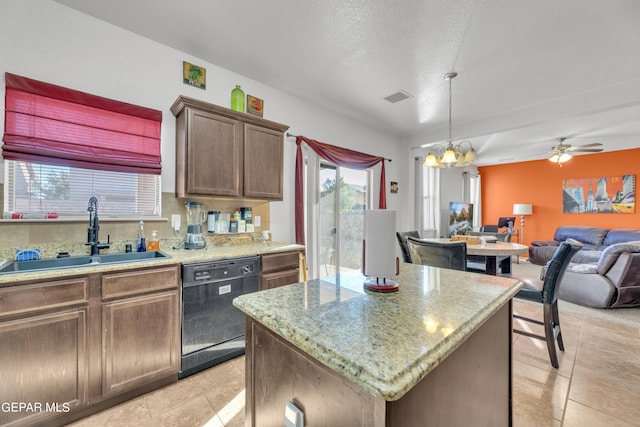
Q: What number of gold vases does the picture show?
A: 0